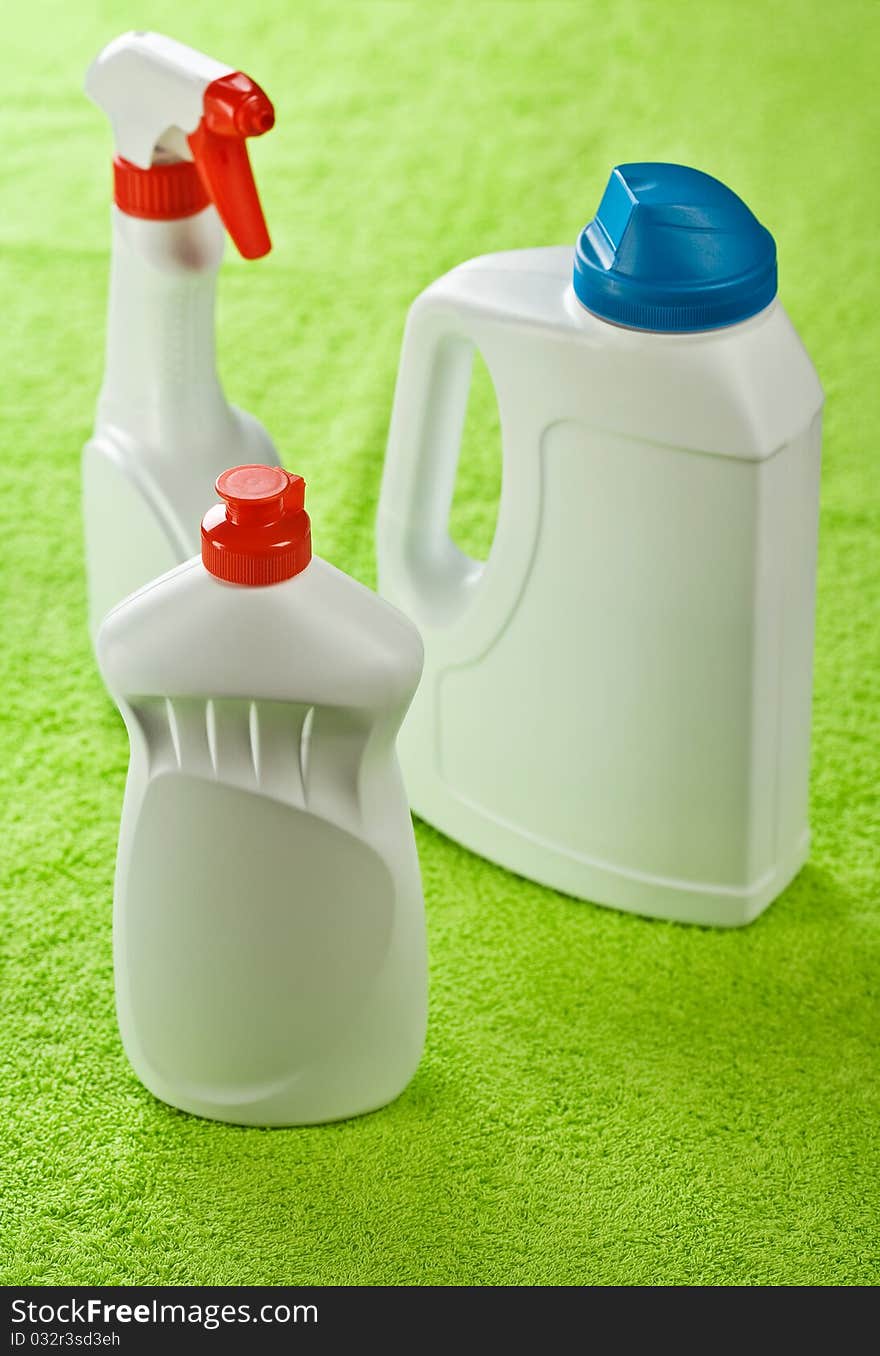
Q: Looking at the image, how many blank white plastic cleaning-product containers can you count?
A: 3